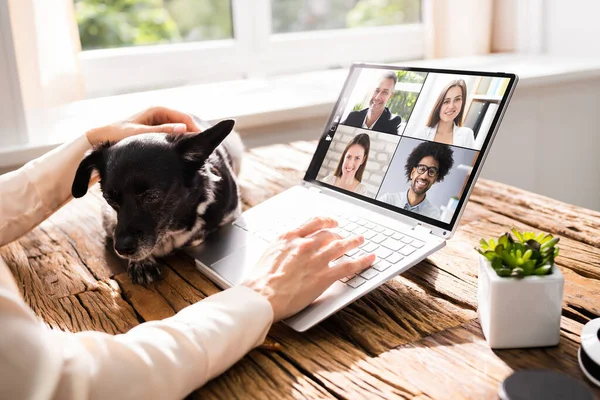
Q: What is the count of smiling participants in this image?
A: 4